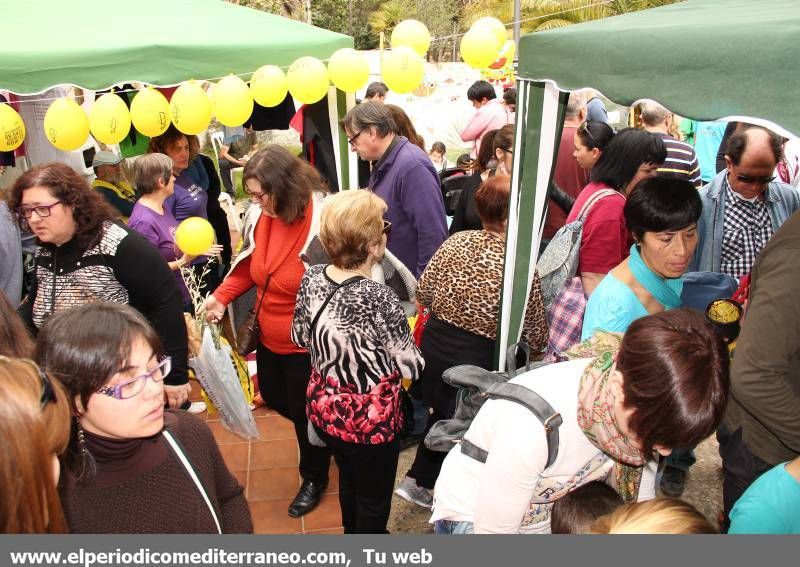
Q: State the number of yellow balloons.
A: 14